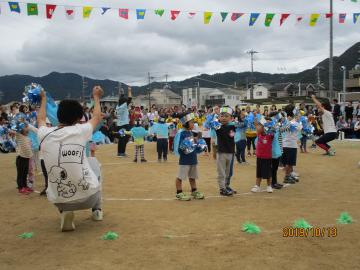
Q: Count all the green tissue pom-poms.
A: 5